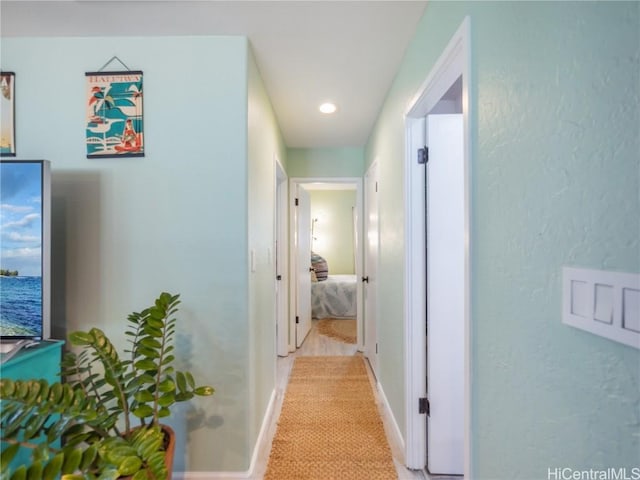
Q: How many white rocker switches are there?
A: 3